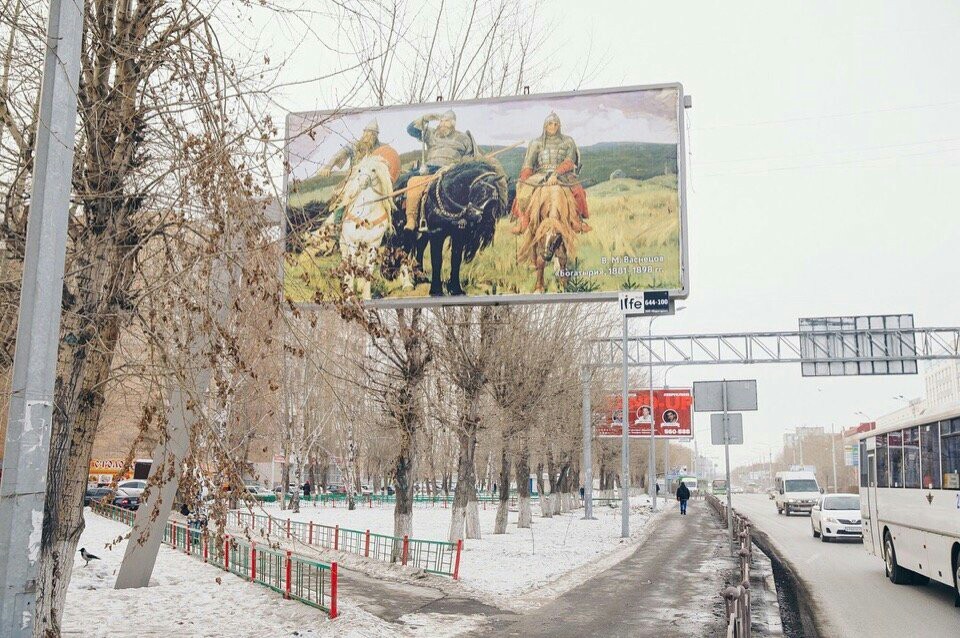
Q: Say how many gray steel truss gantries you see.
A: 1